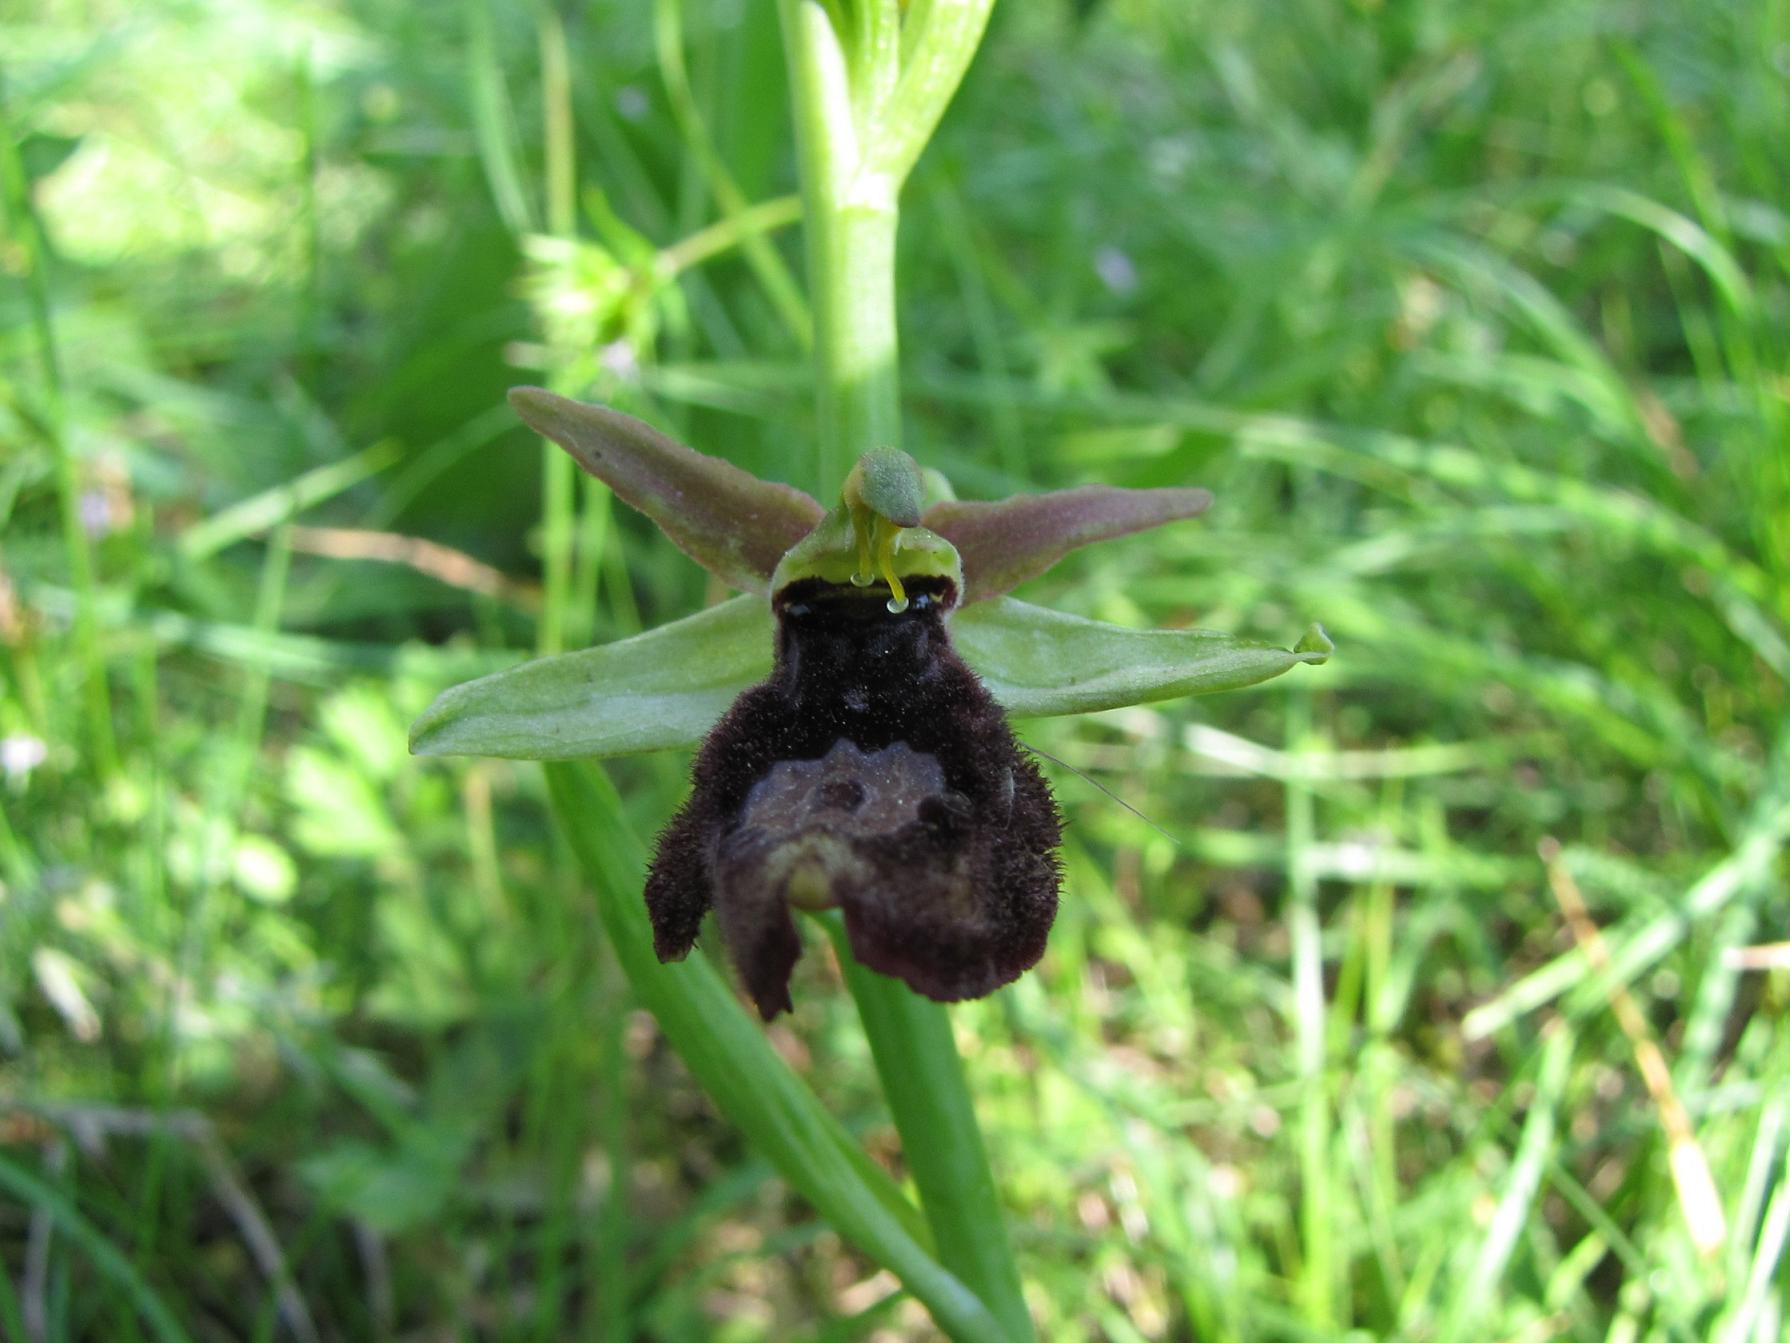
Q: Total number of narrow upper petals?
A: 2